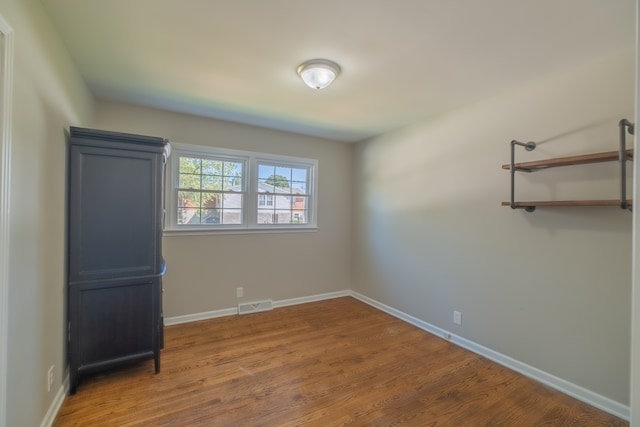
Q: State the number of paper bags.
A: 0